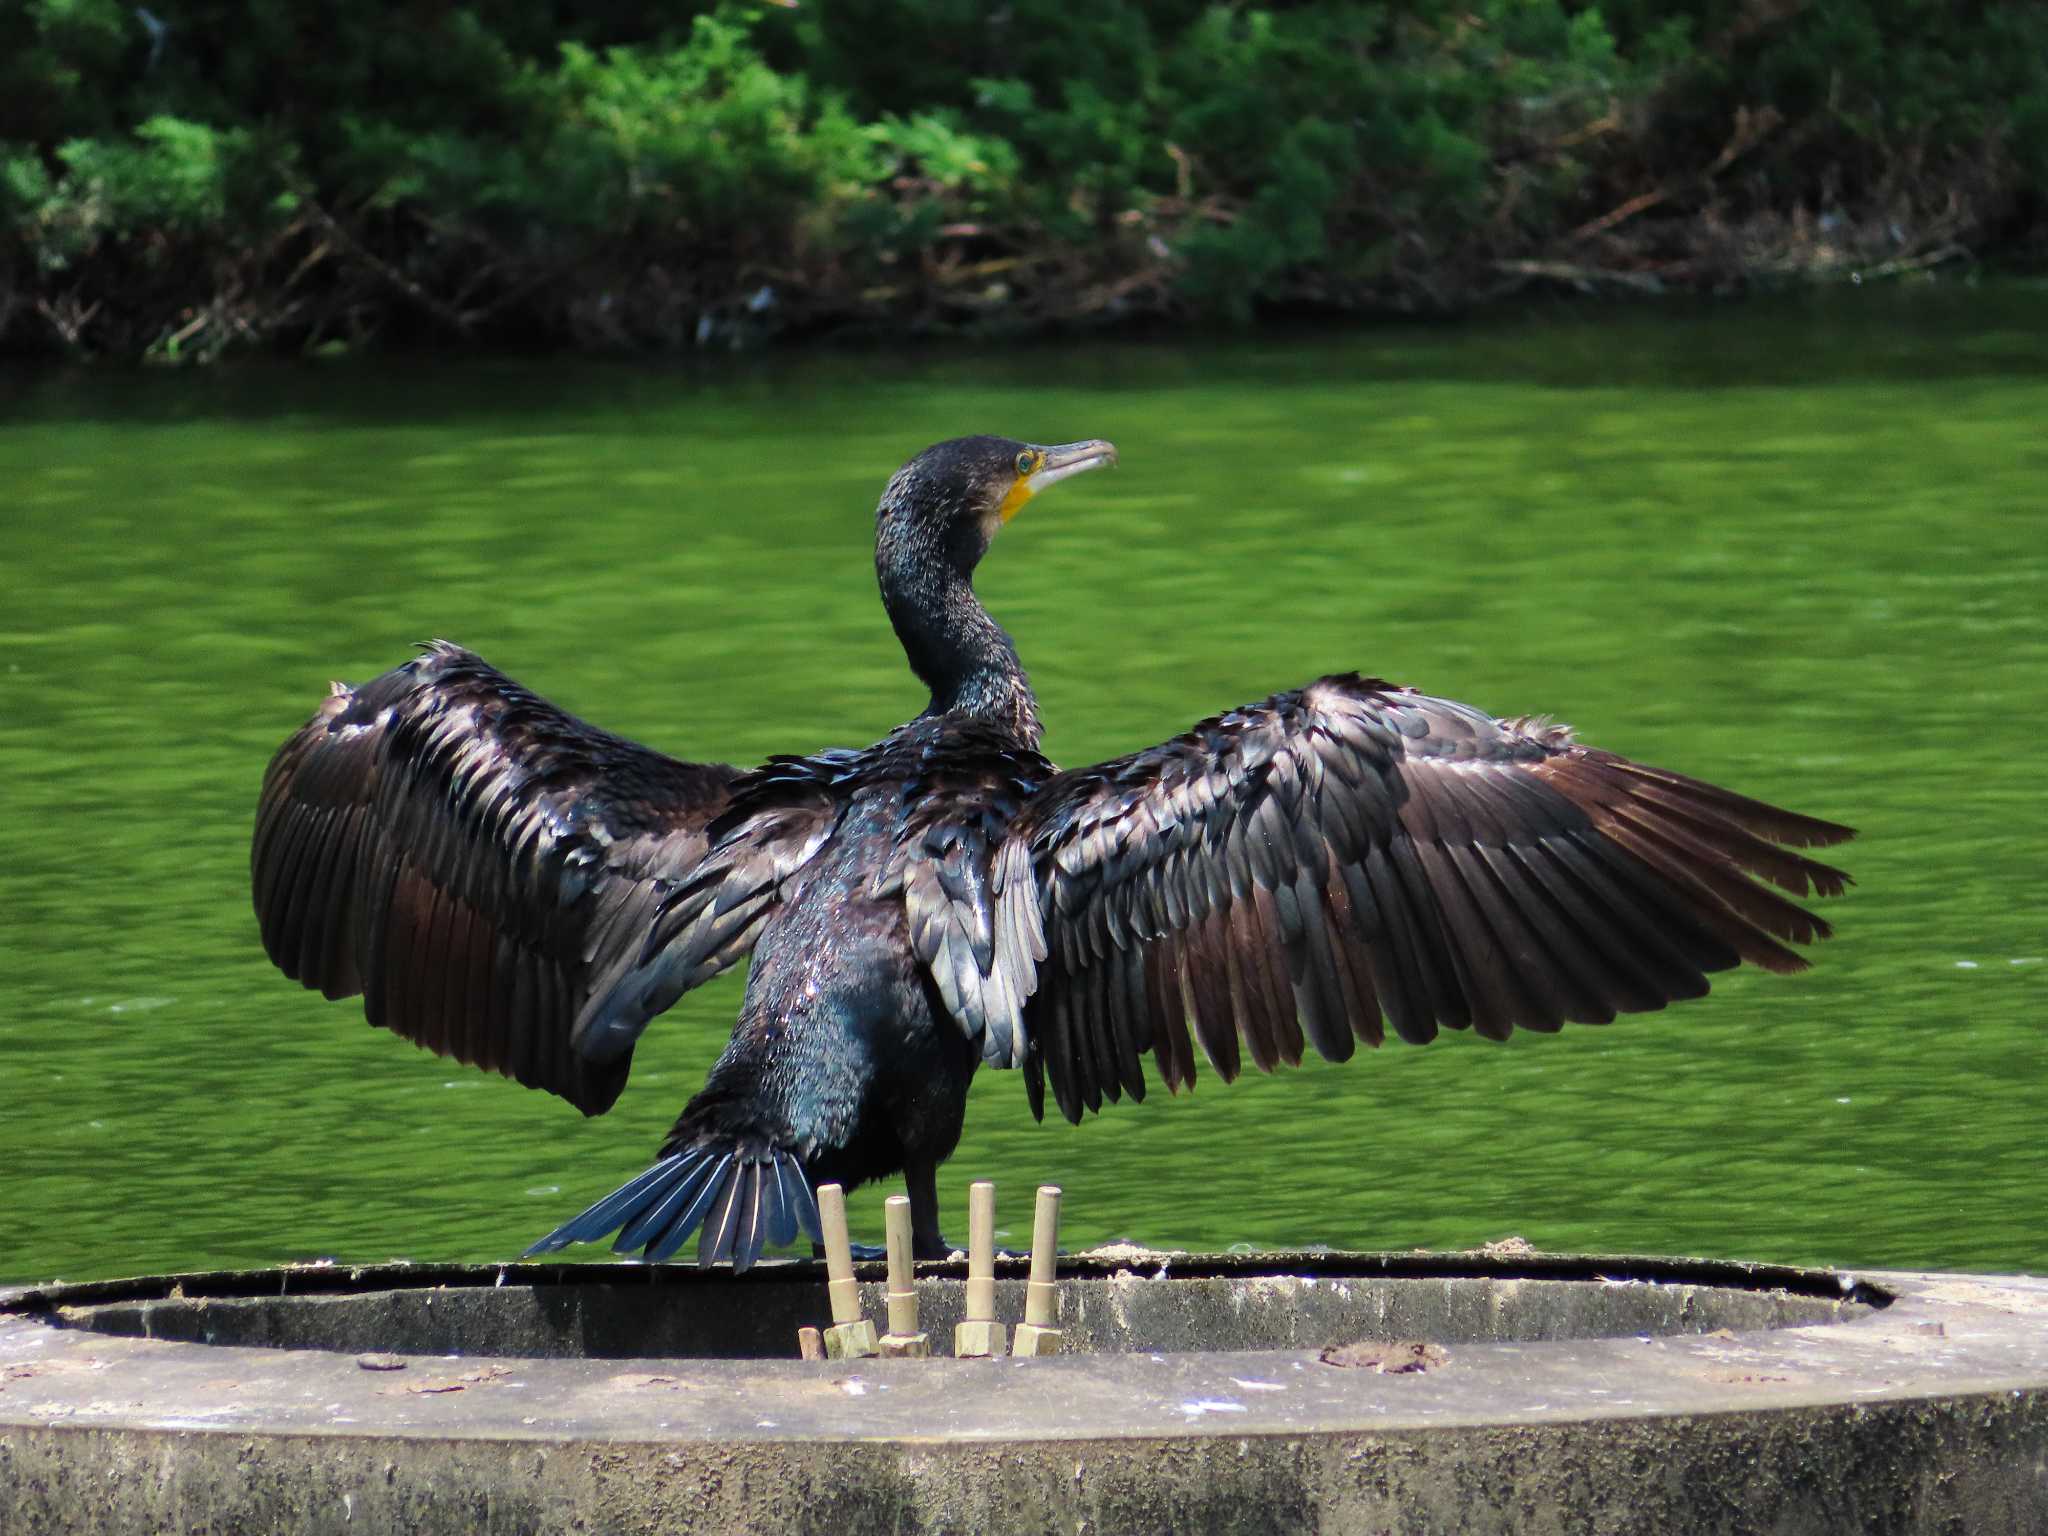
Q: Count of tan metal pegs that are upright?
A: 4